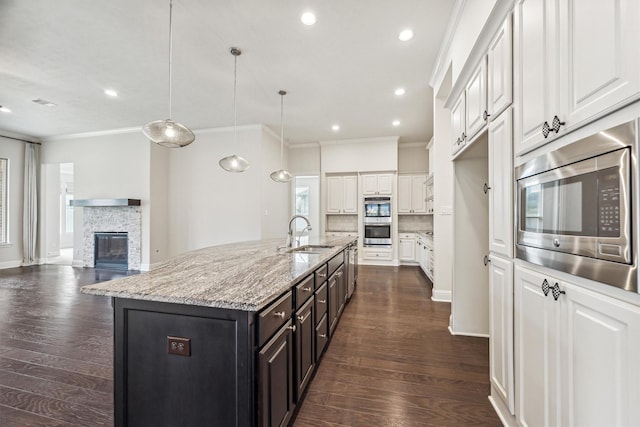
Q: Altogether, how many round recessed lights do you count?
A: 7